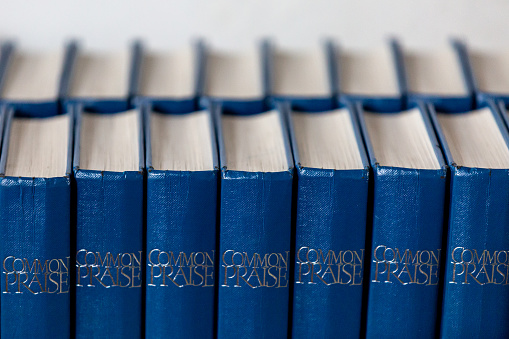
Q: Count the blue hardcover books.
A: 15